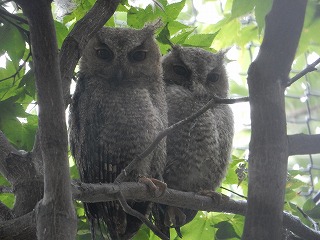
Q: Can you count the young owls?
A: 2